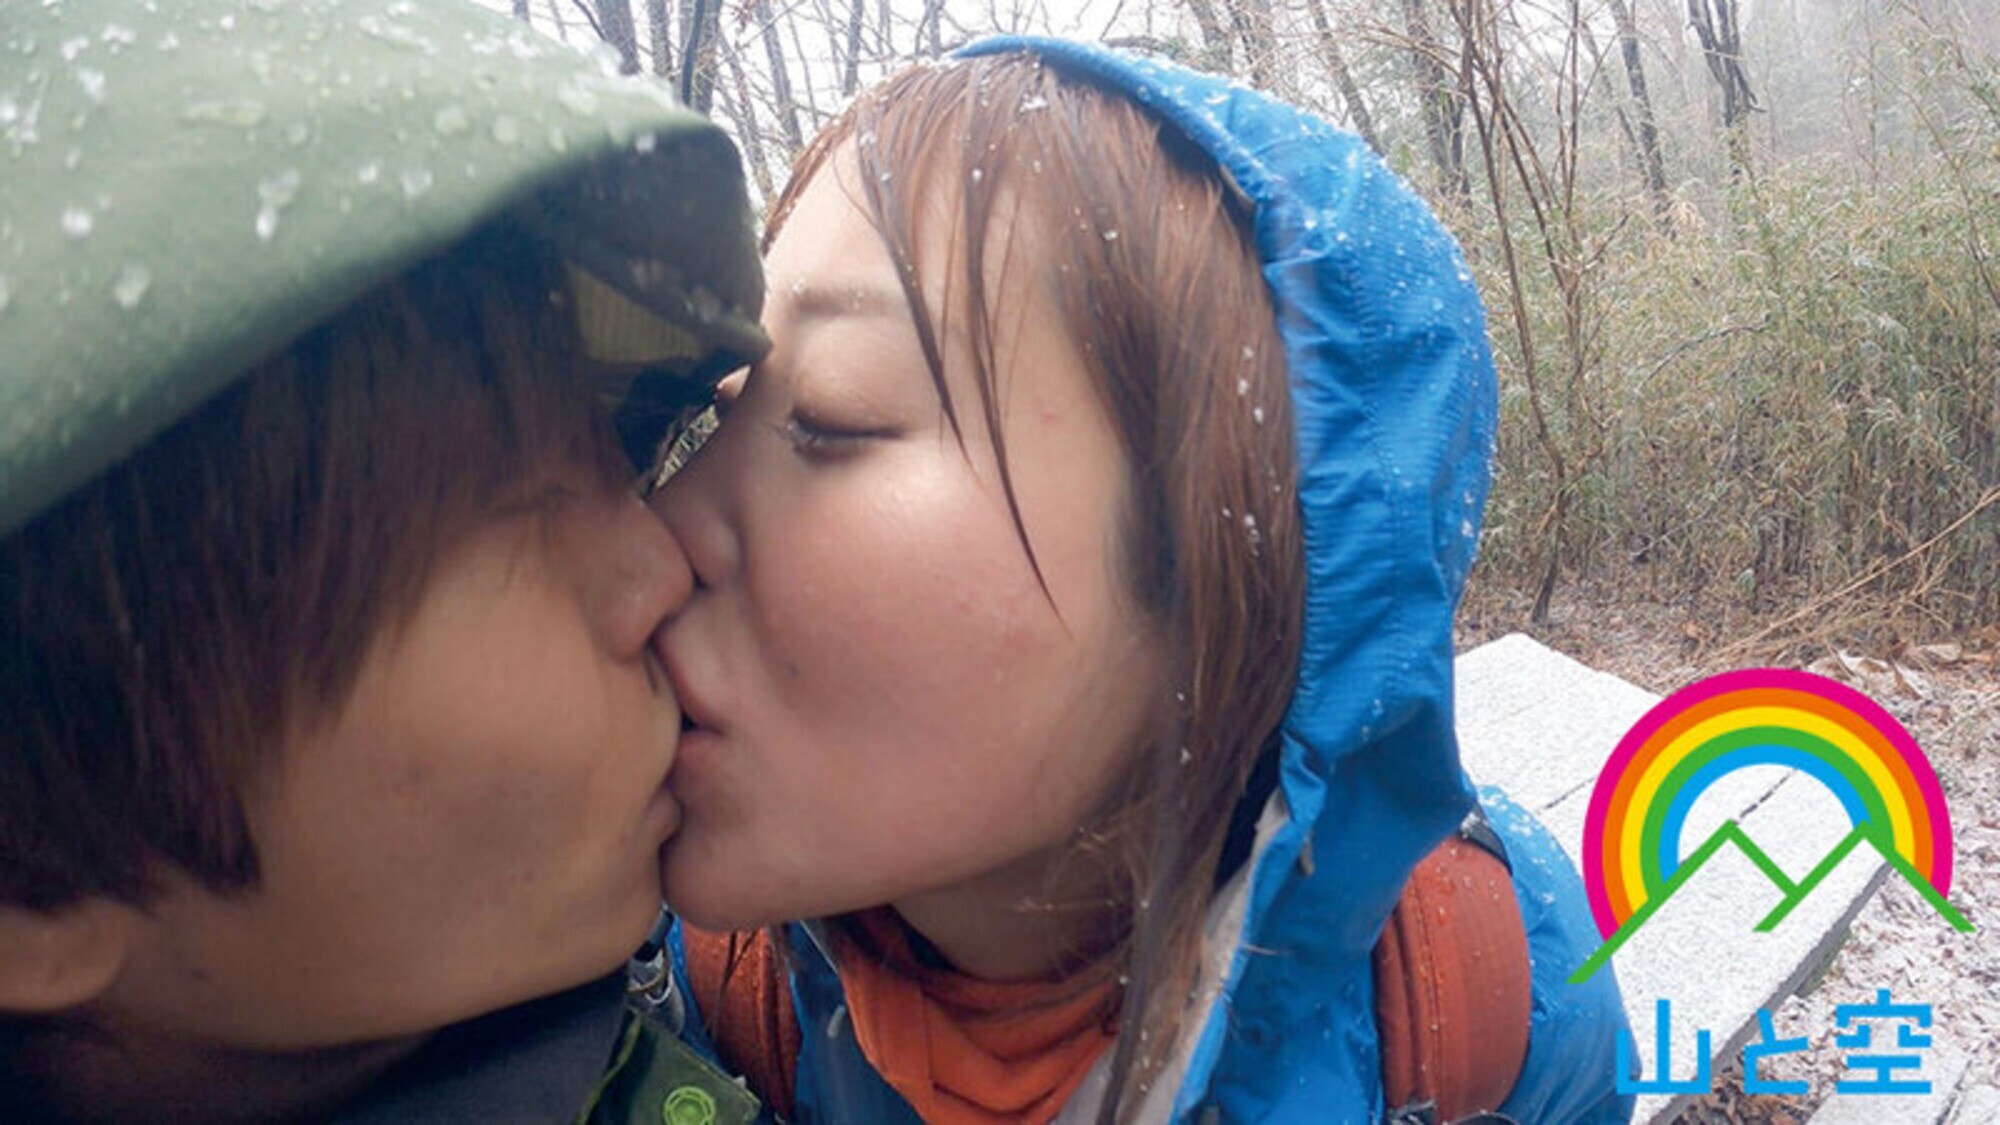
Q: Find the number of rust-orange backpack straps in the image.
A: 2